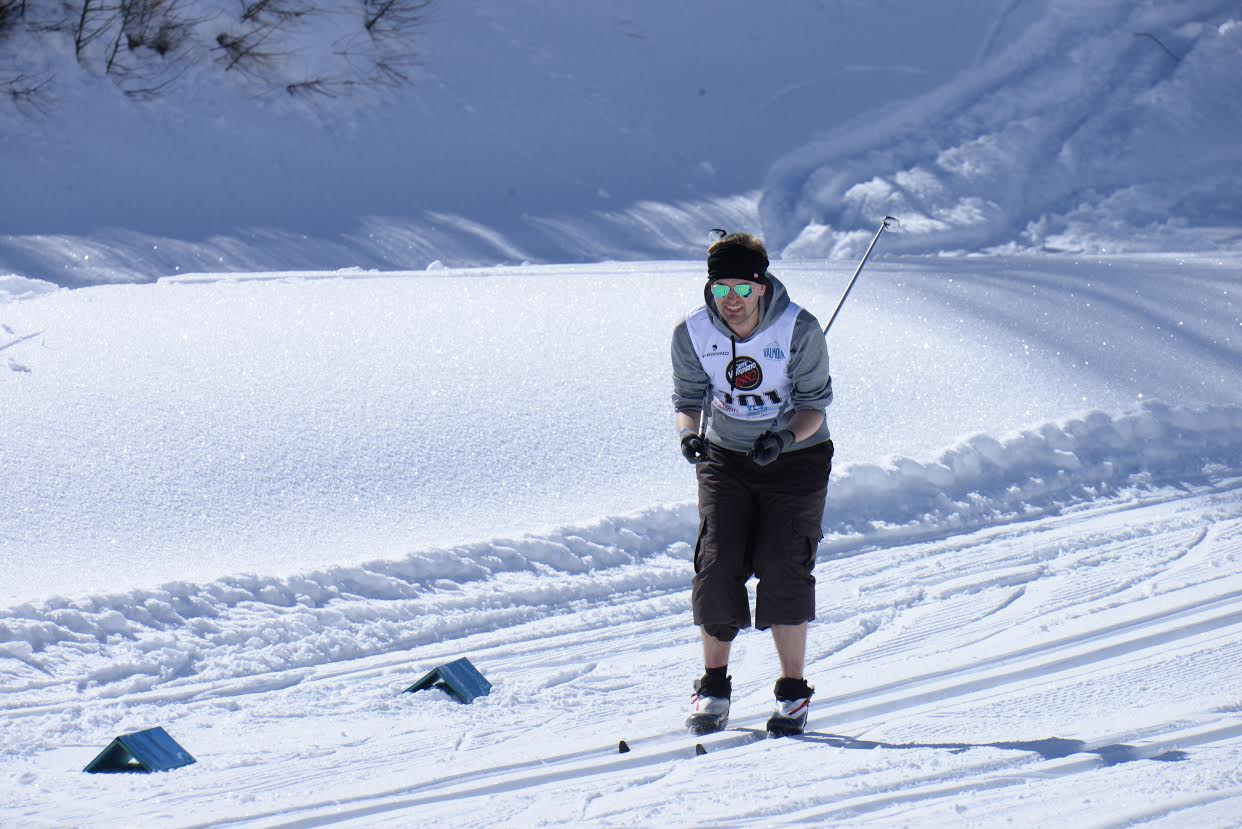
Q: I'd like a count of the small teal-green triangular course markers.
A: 2